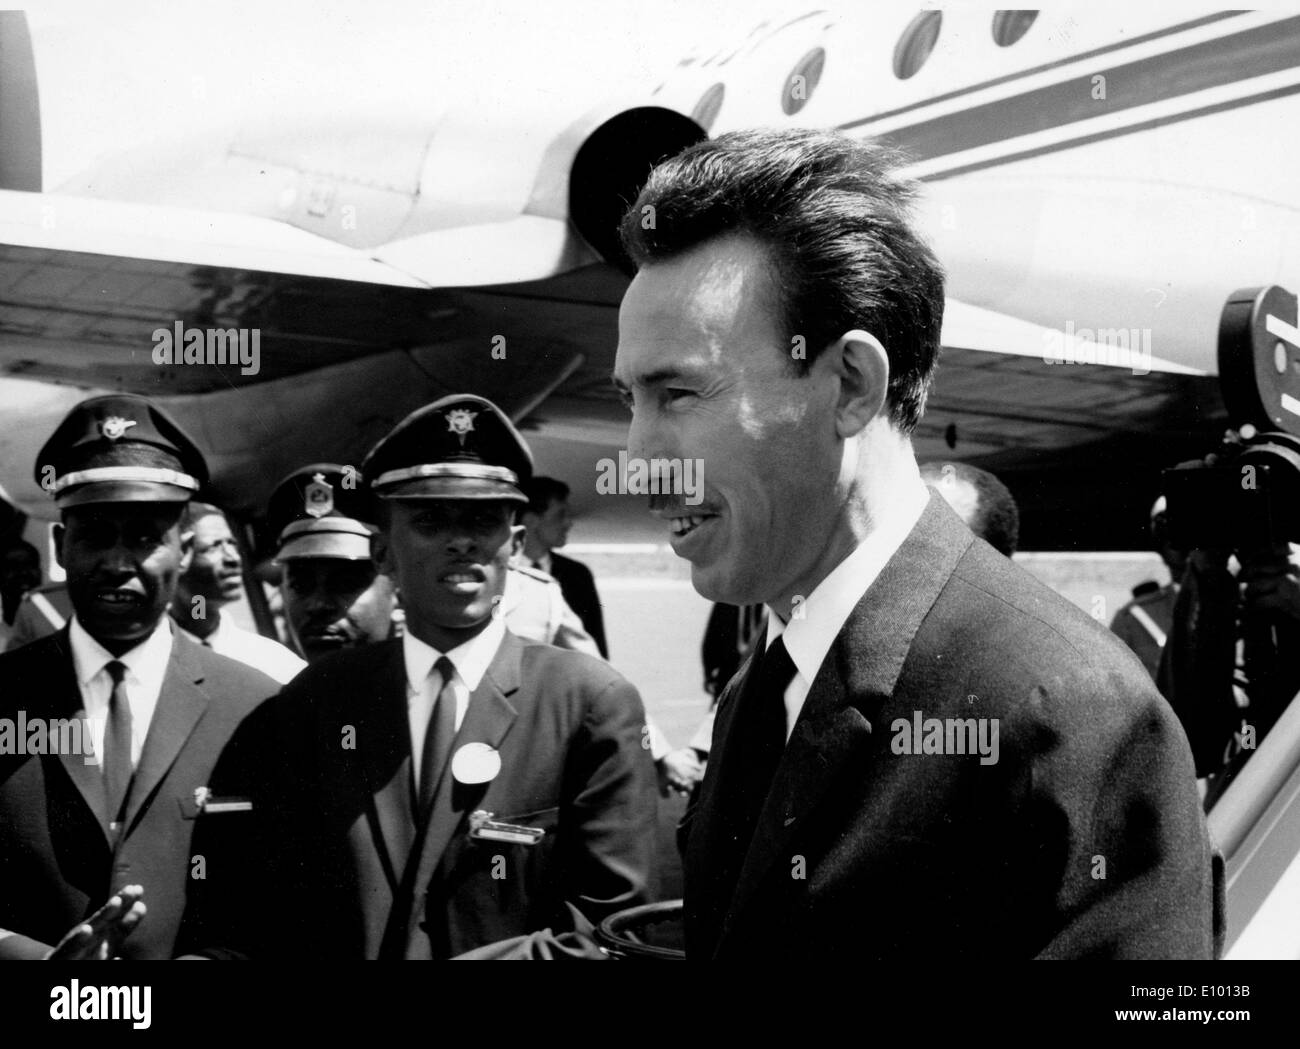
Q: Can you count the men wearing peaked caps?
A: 3